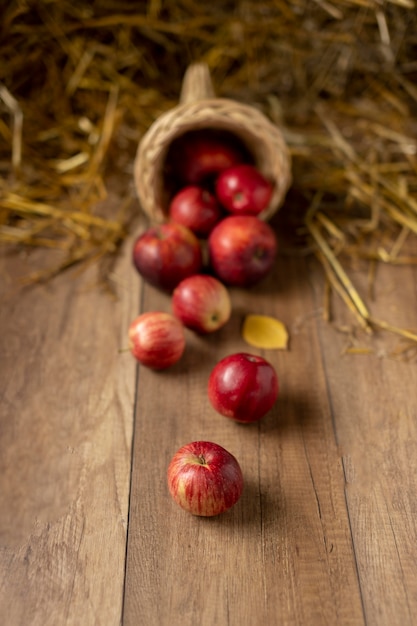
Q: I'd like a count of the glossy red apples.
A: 9